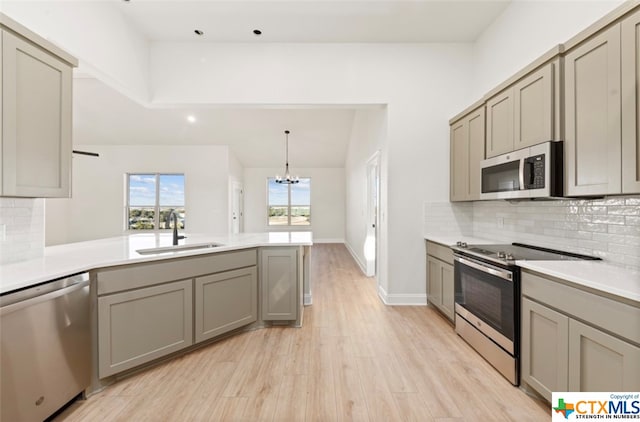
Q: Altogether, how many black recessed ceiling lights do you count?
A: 2